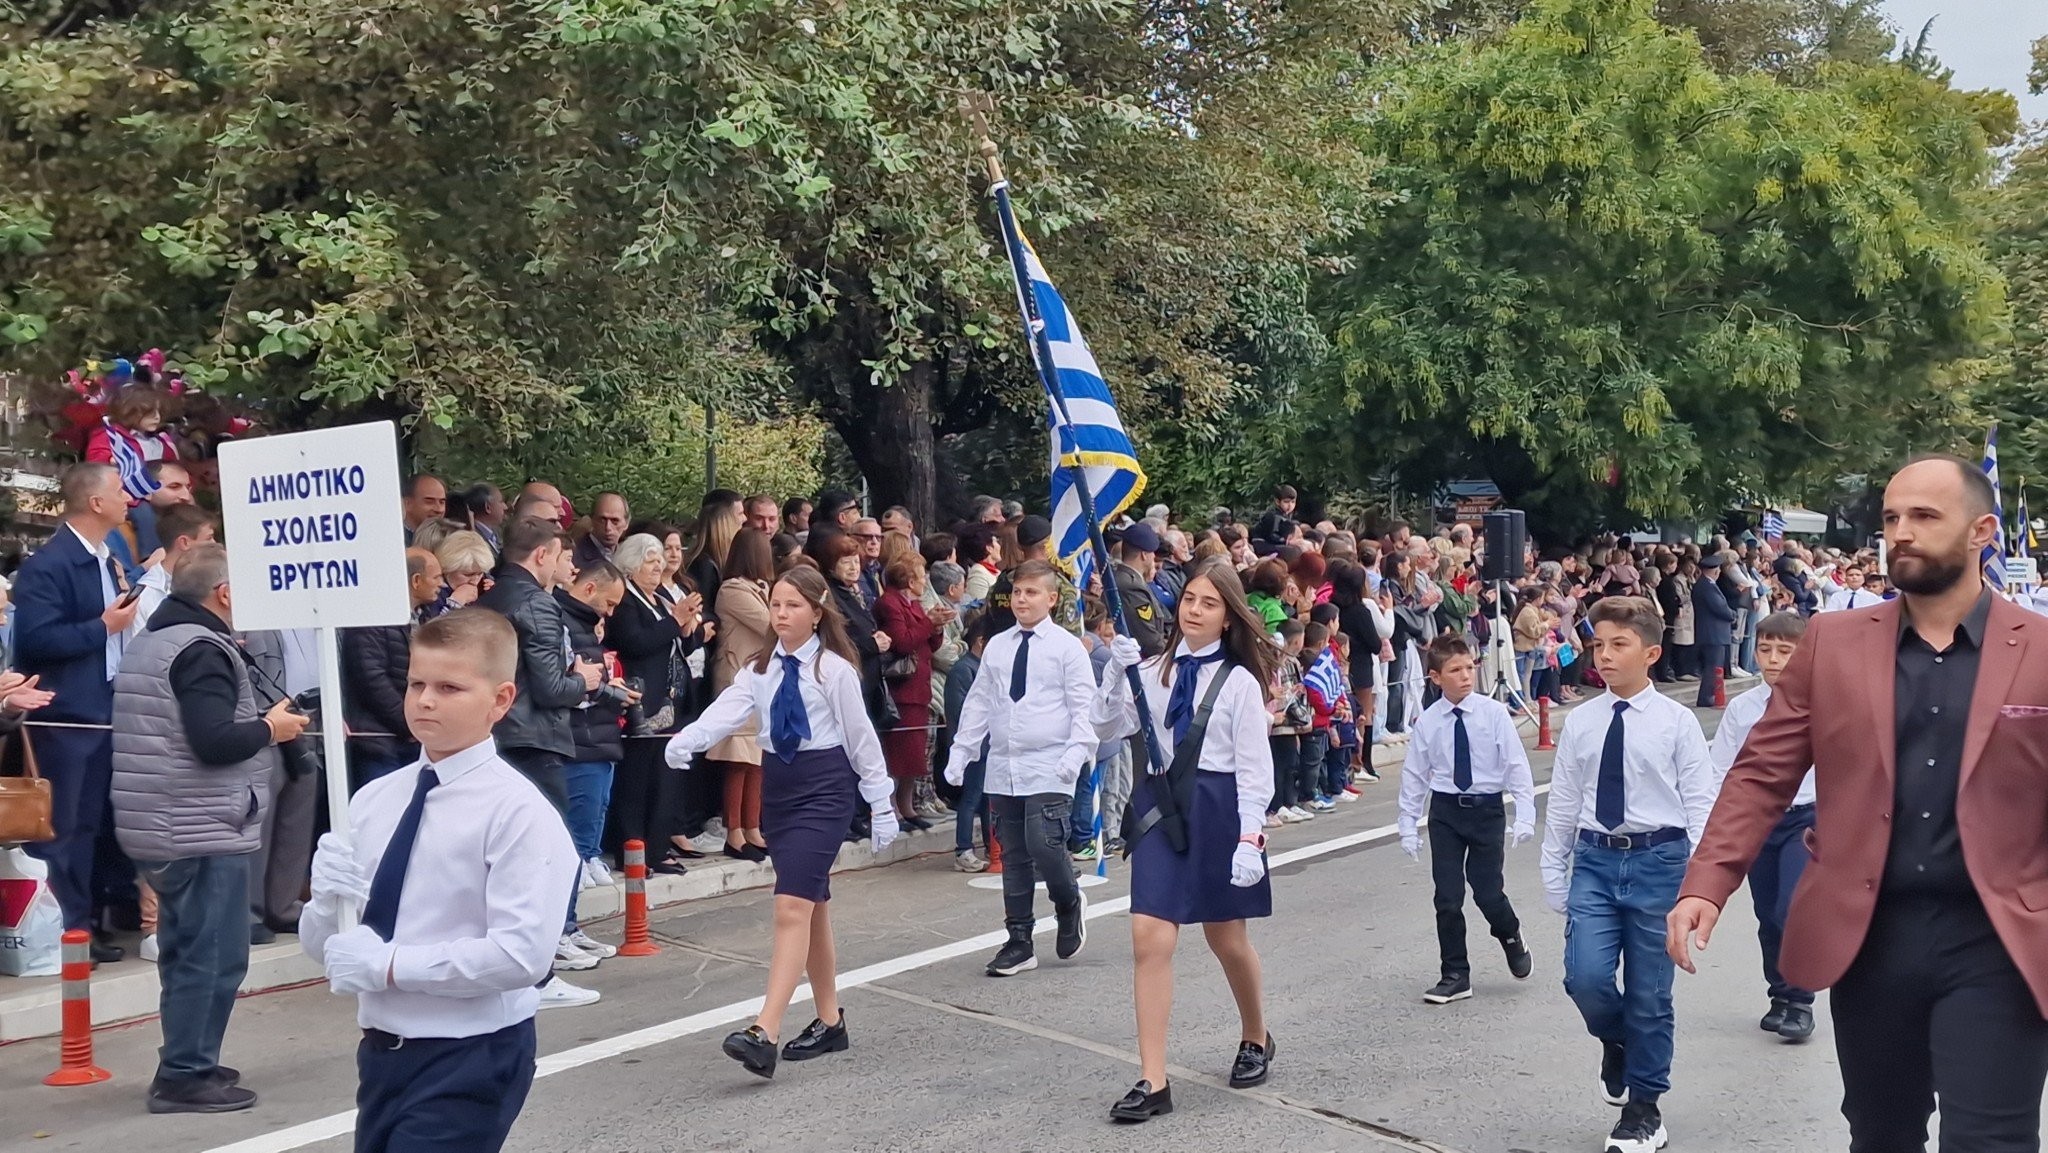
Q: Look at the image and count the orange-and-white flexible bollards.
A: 5